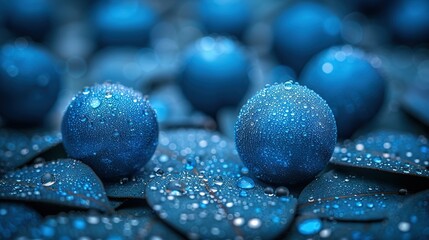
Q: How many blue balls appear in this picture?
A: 10